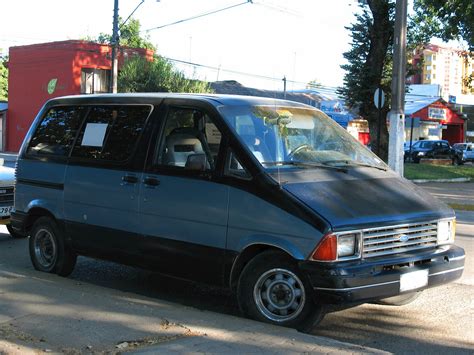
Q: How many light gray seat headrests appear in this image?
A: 1